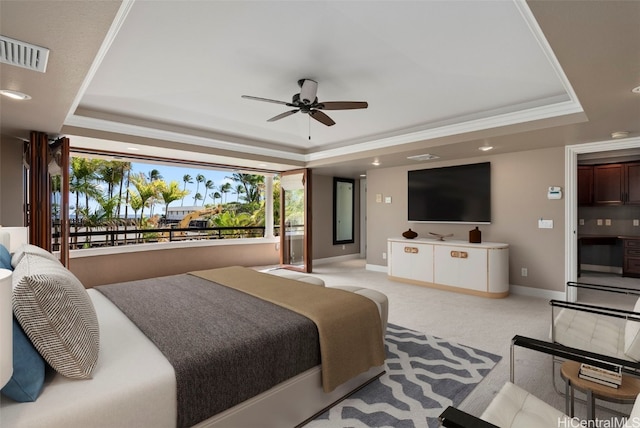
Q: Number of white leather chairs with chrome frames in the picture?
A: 2